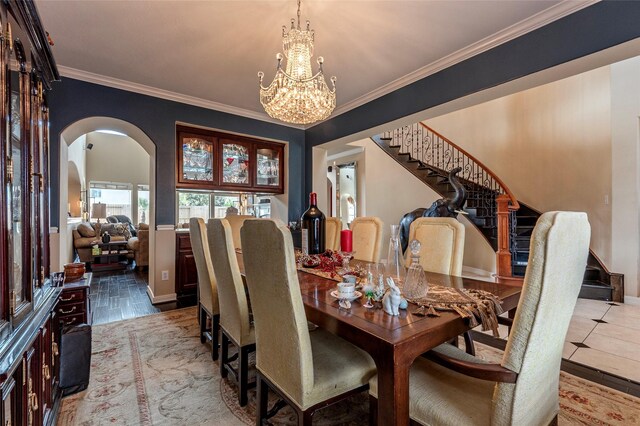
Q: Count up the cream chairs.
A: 8